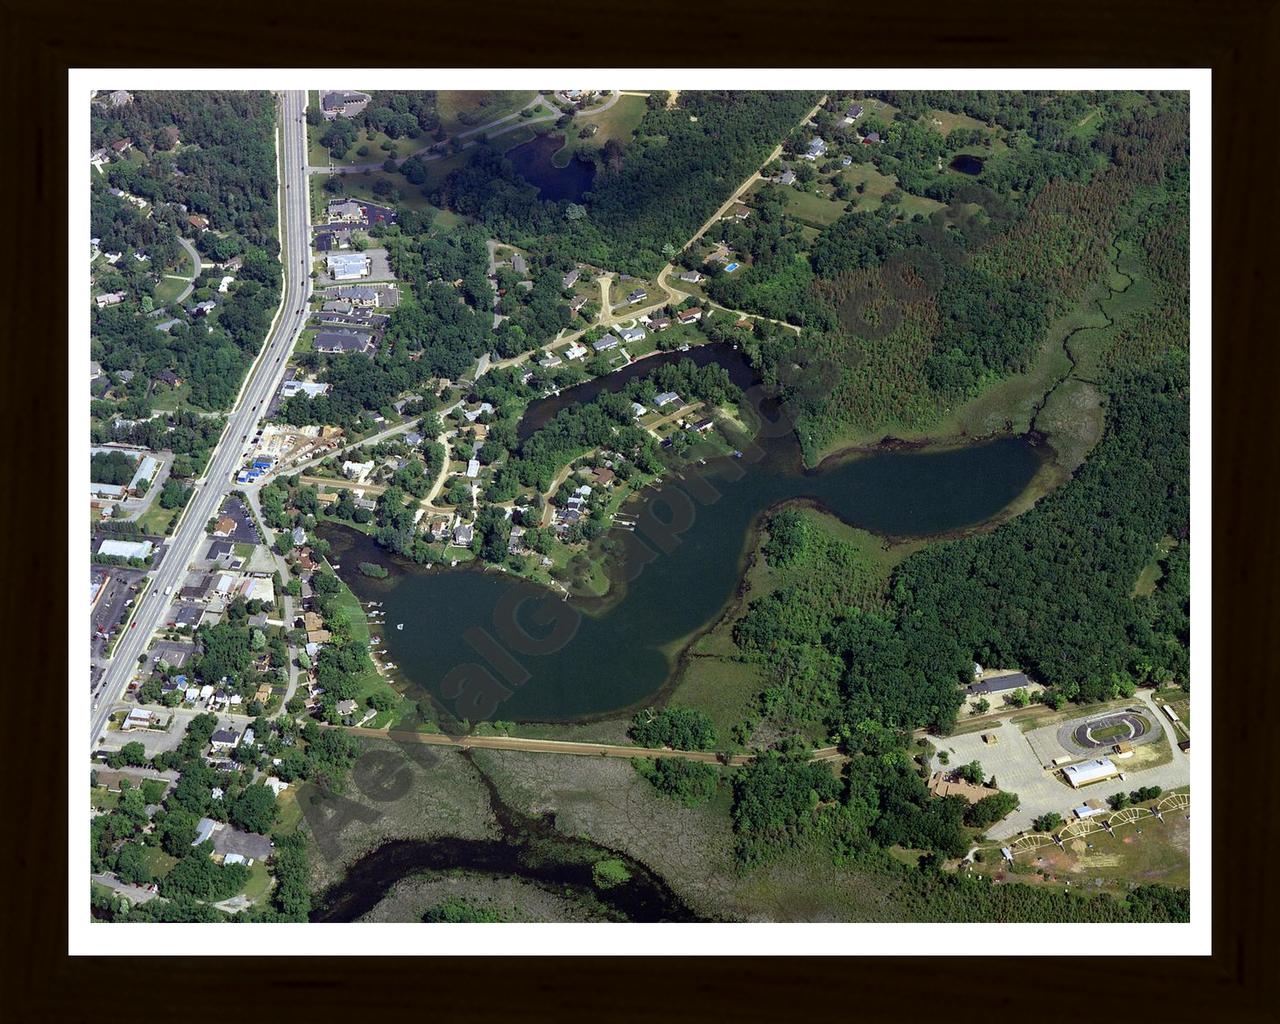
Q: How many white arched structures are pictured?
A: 4